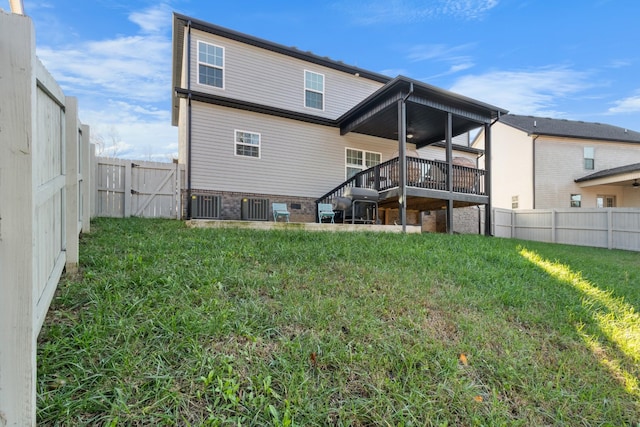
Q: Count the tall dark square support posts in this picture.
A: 3